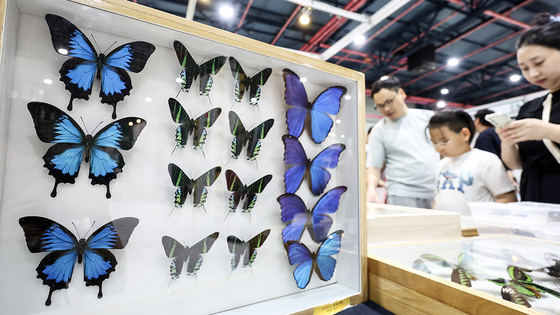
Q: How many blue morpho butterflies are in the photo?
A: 4